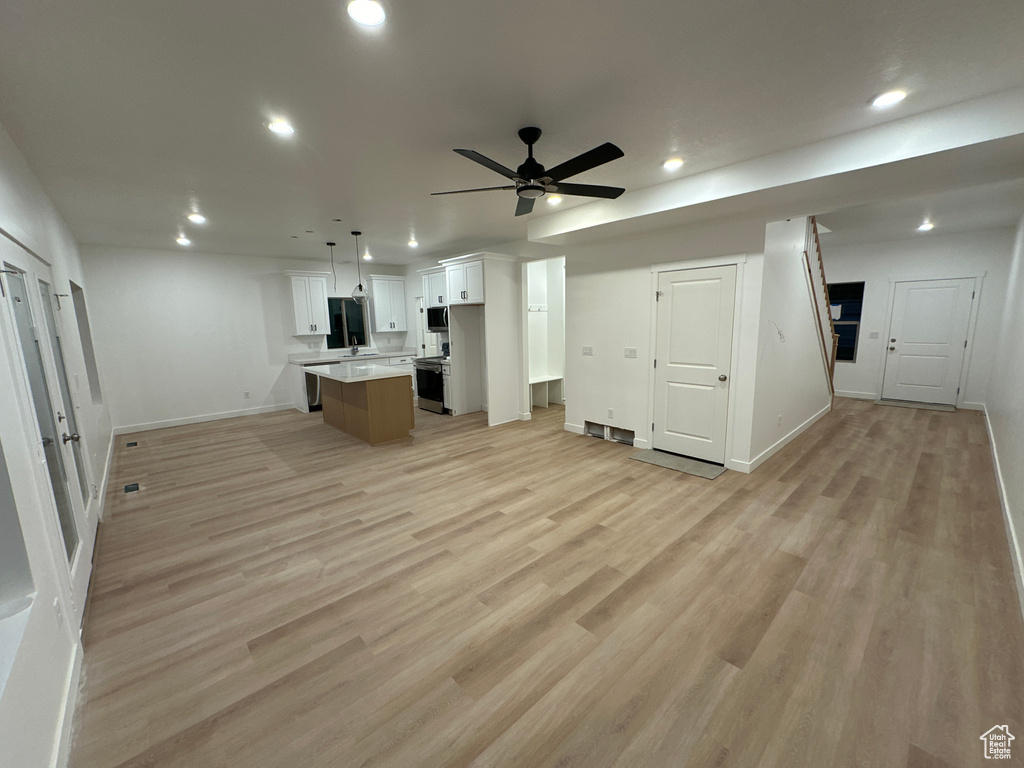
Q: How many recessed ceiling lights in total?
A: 10